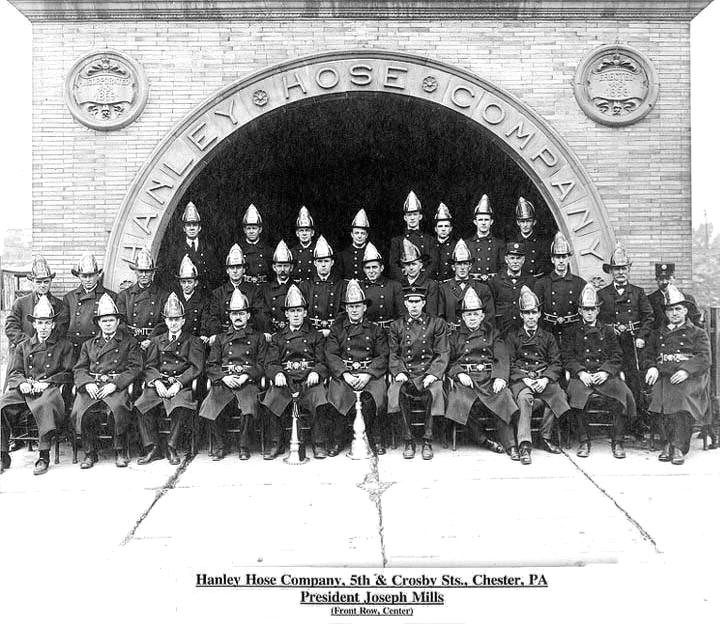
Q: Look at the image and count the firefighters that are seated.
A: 11